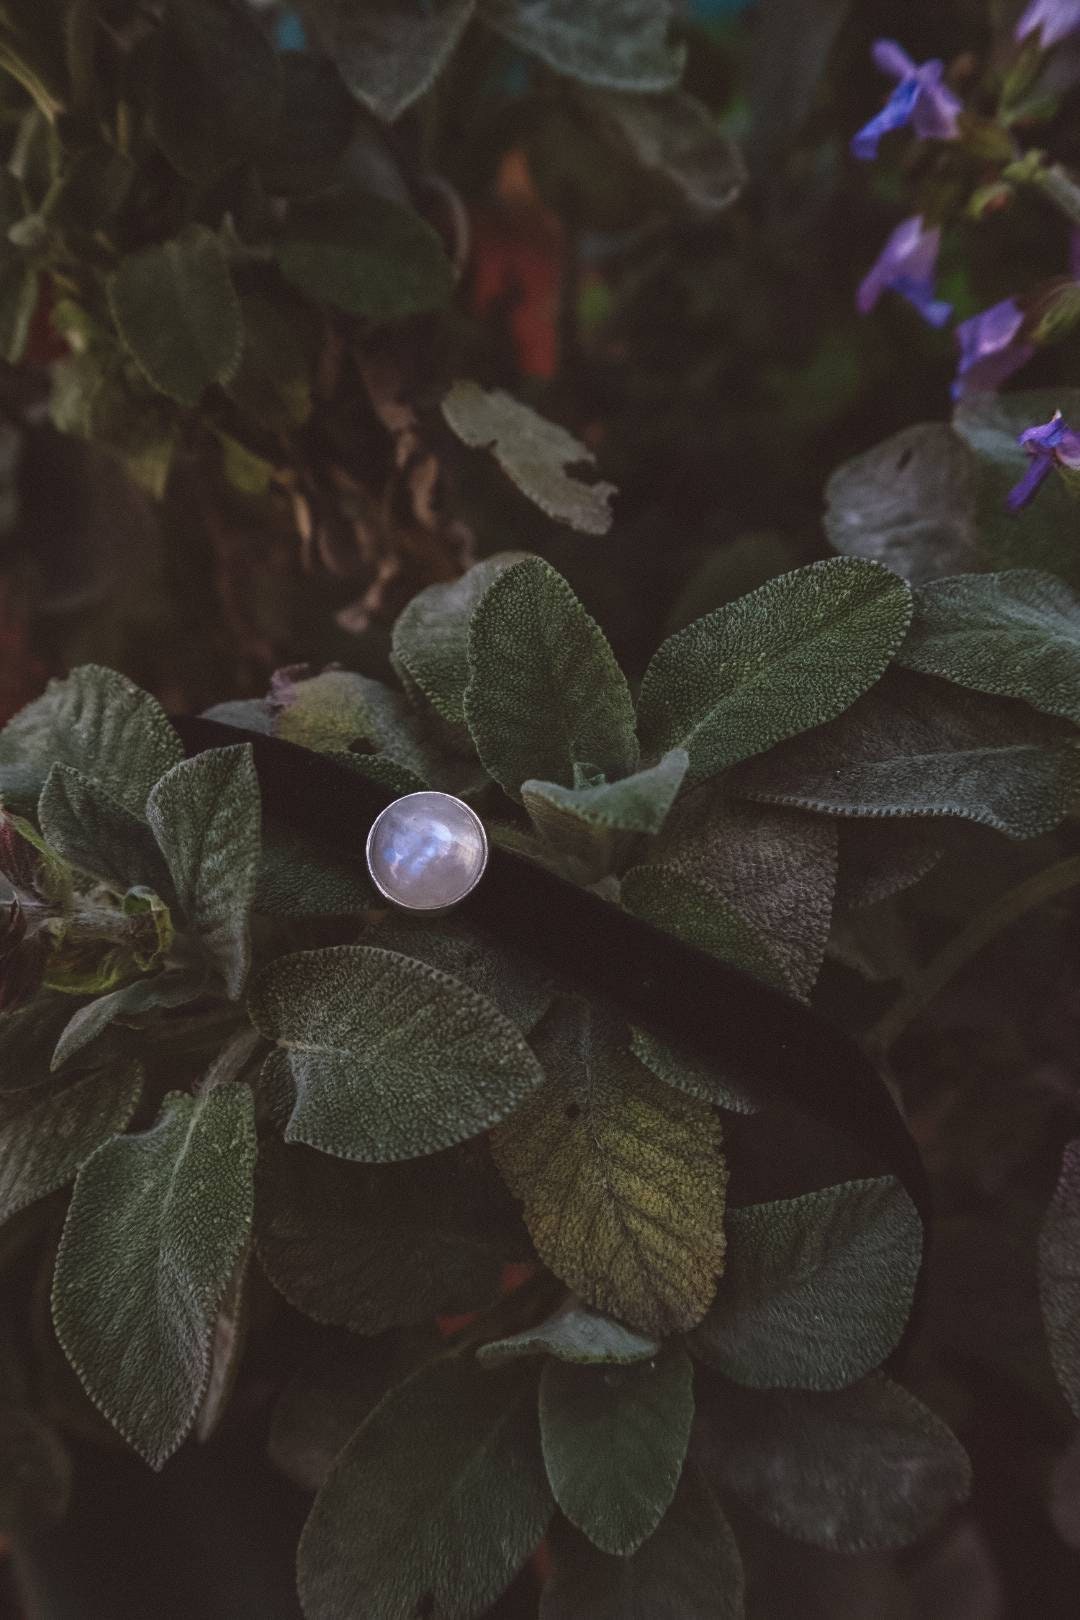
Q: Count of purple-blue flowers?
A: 5